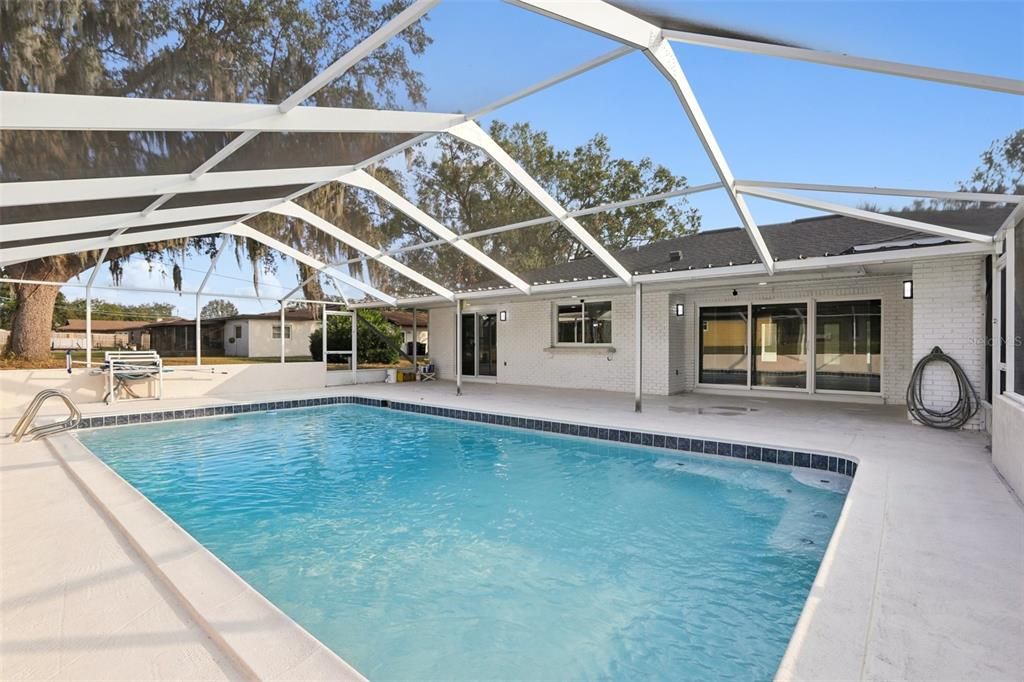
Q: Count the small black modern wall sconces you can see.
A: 3